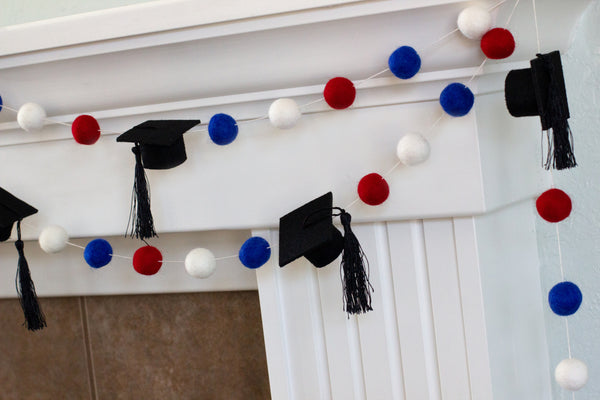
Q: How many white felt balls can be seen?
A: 7